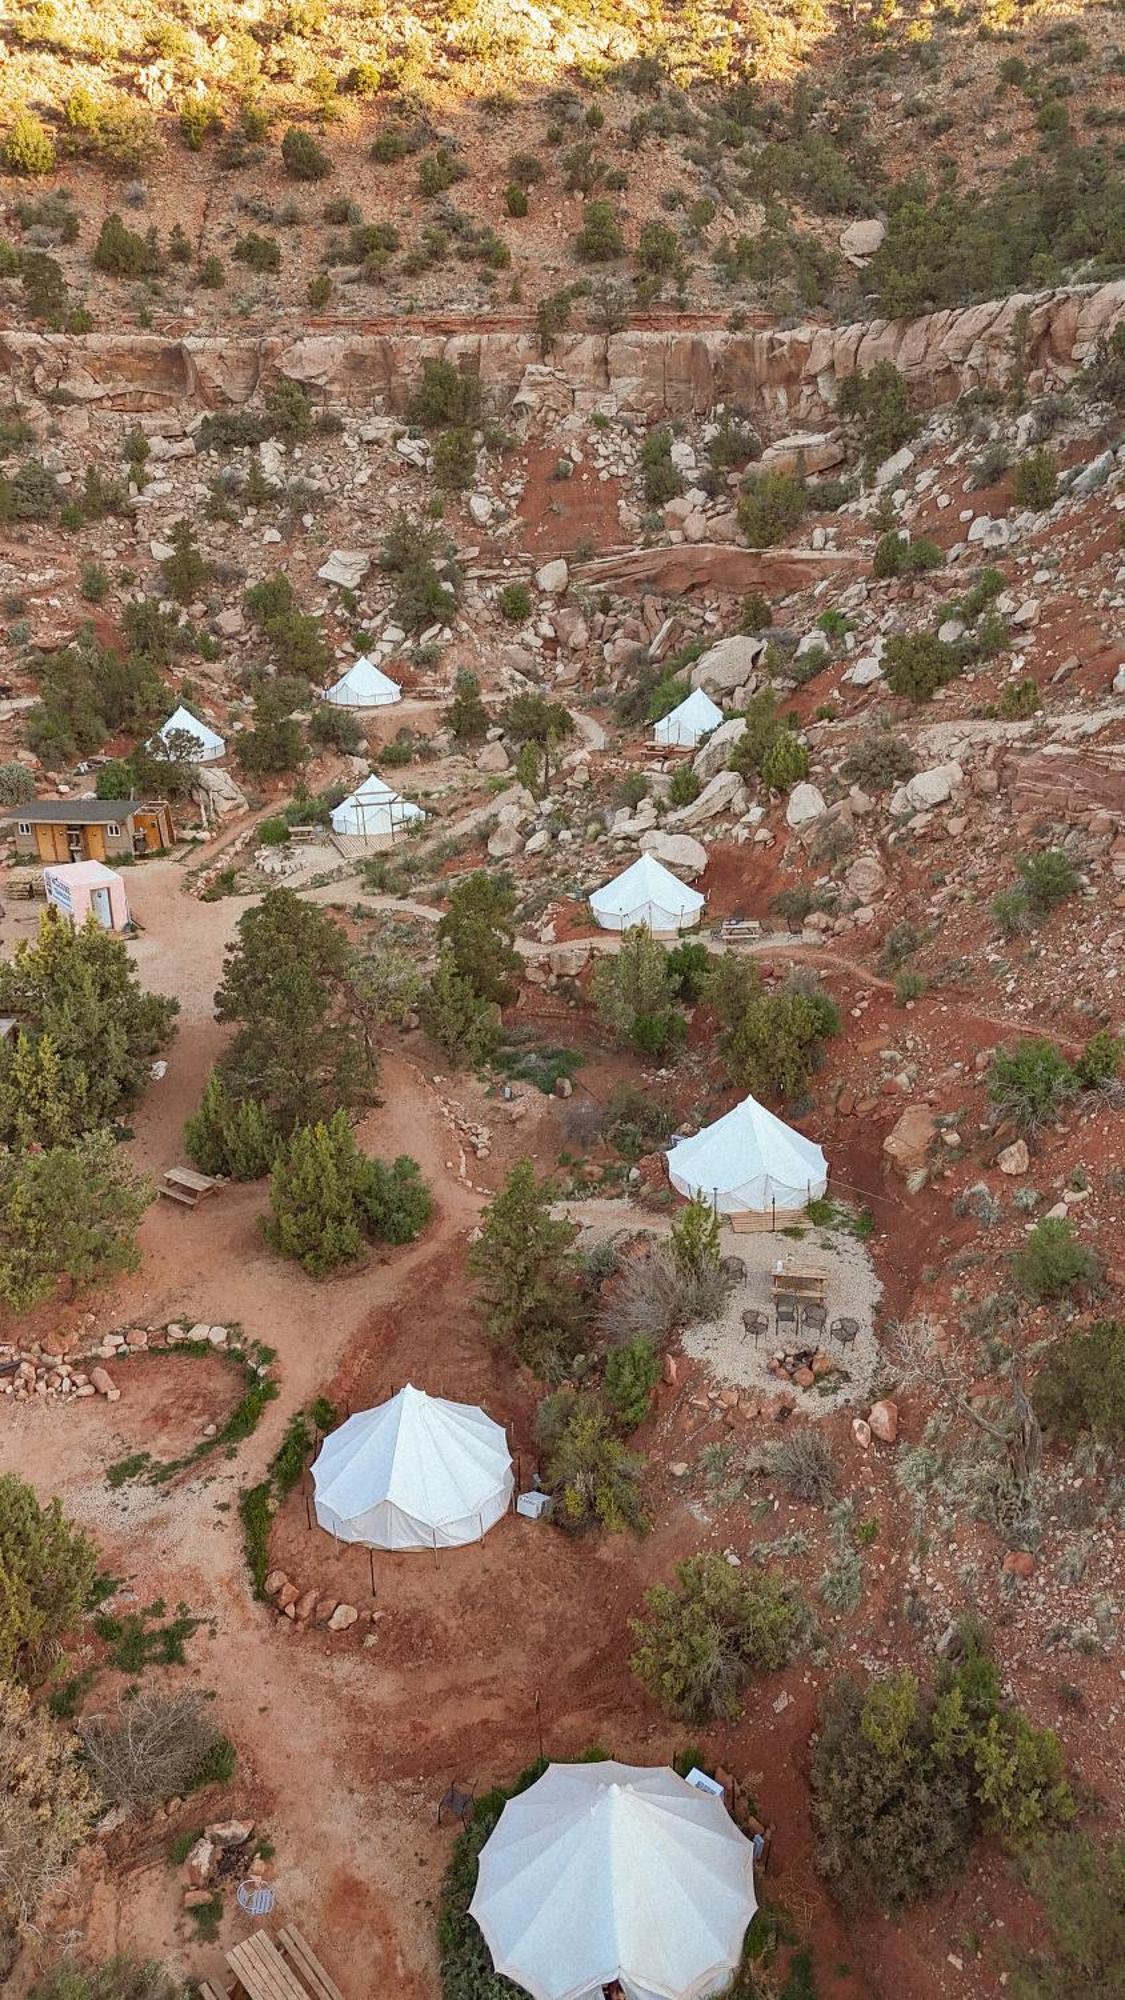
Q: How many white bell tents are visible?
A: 8